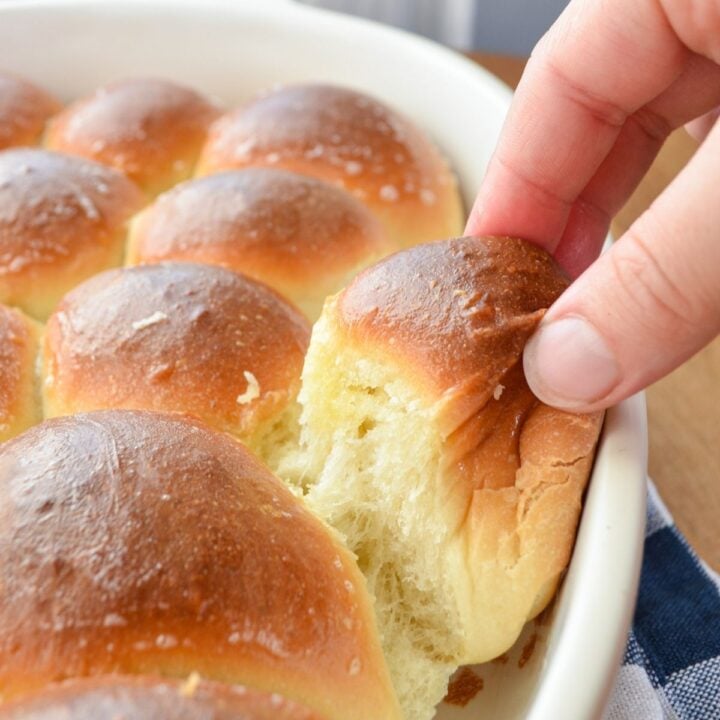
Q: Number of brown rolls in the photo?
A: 10